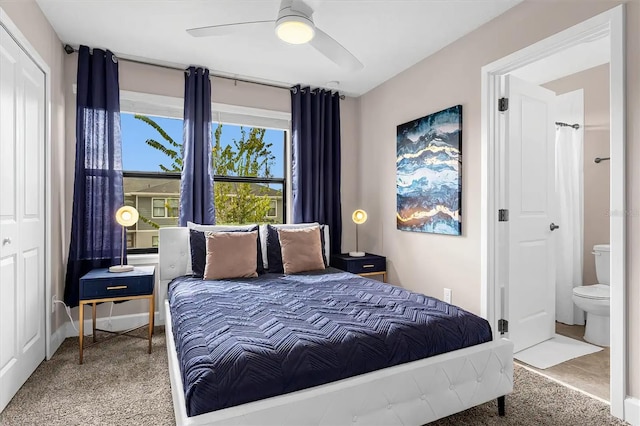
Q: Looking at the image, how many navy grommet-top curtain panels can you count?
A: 3